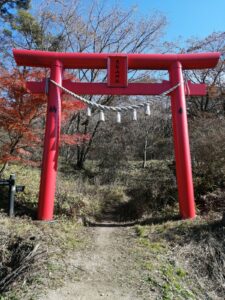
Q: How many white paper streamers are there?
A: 5